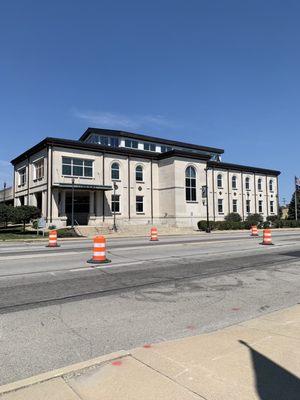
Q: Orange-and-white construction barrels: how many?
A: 5